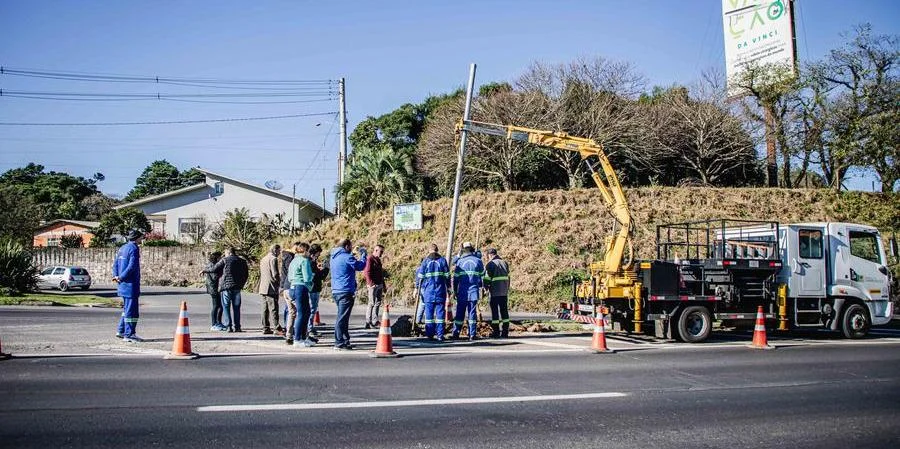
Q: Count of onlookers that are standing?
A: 8